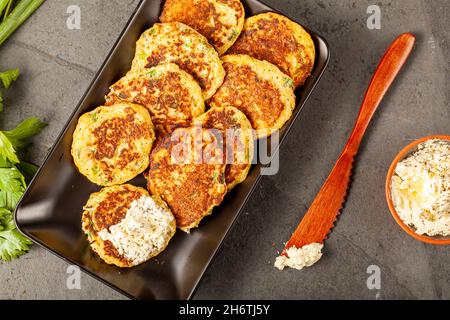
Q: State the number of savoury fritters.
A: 9